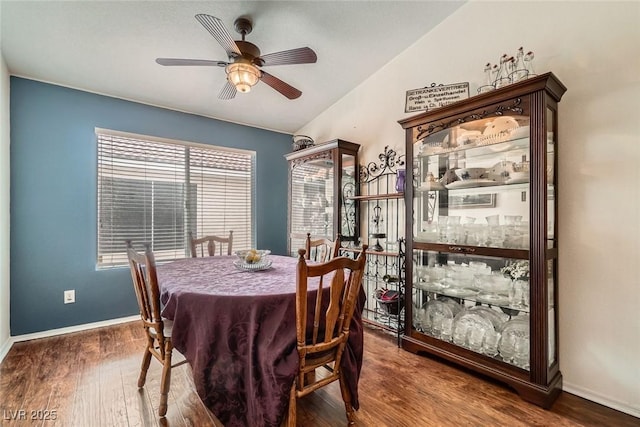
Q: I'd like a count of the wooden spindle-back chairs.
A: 4